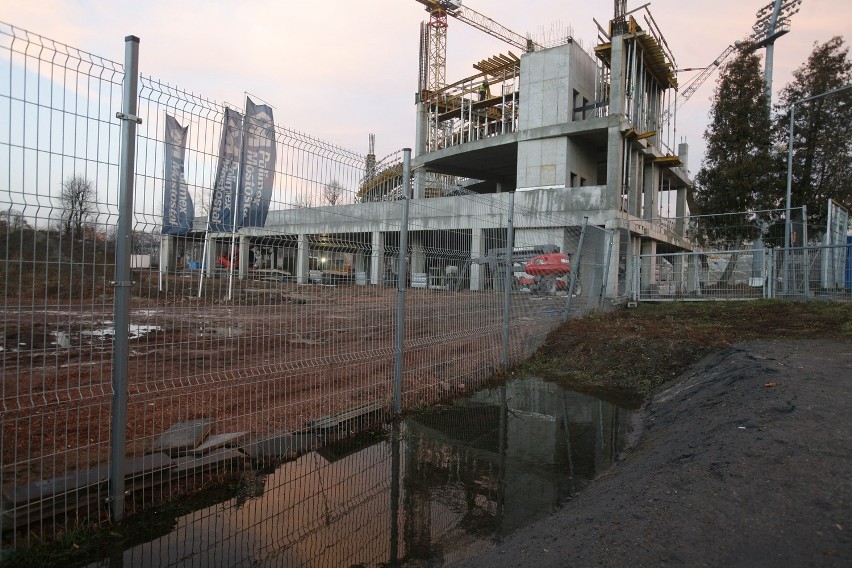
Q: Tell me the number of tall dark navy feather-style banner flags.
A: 3